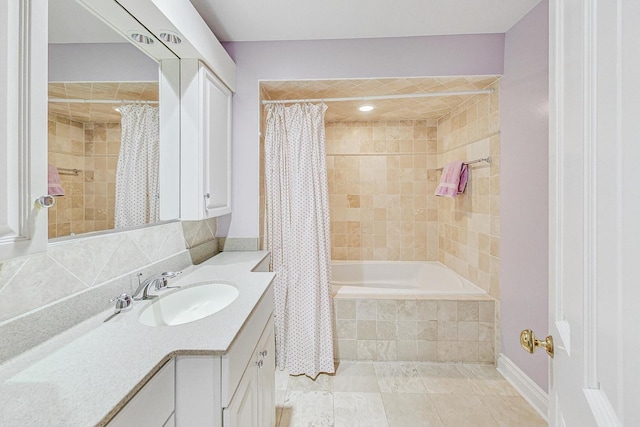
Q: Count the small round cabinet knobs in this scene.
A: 4